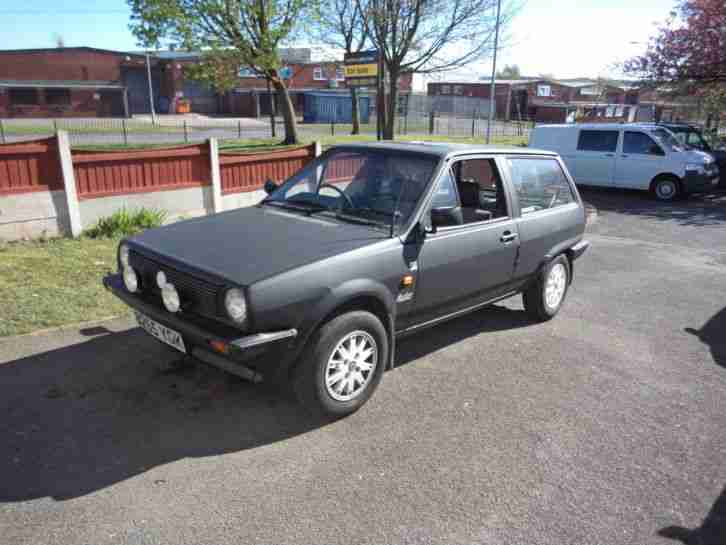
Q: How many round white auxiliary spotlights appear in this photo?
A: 2